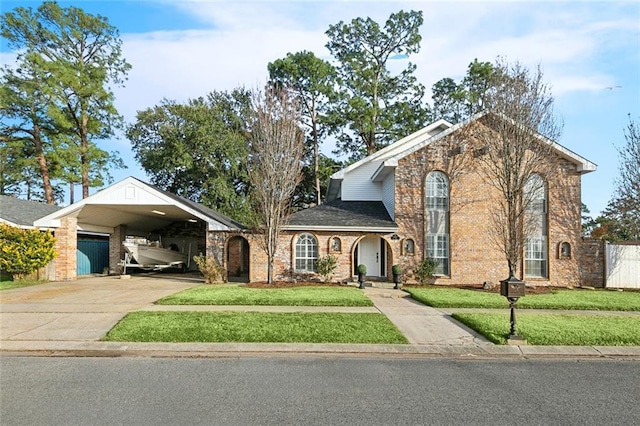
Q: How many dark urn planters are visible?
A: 2